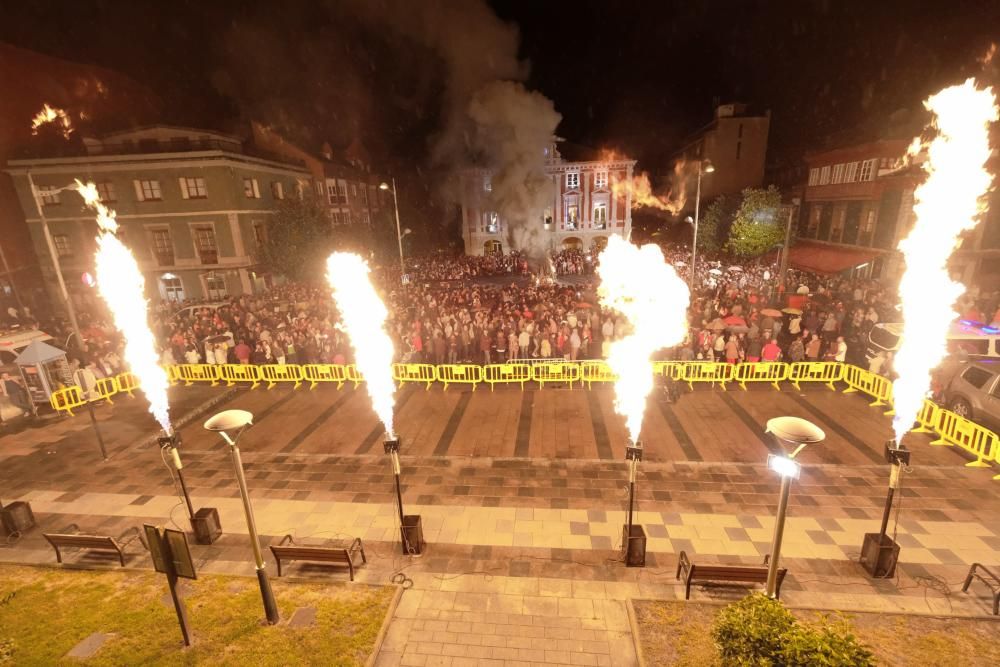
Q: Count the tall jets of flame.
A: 4